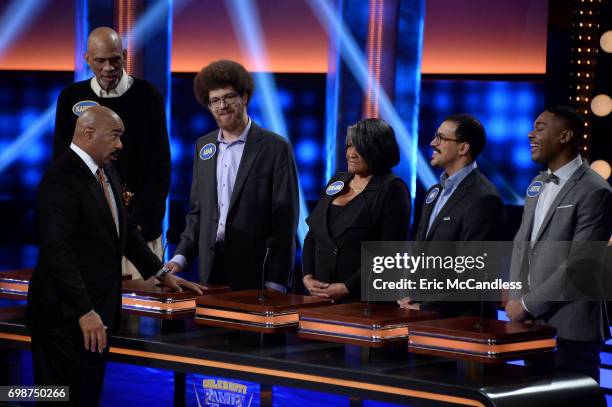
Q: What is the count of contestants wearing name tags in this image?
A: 5